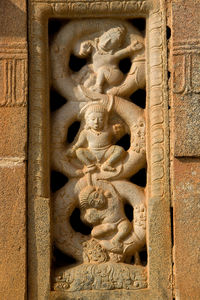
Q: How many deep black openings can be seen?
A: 14